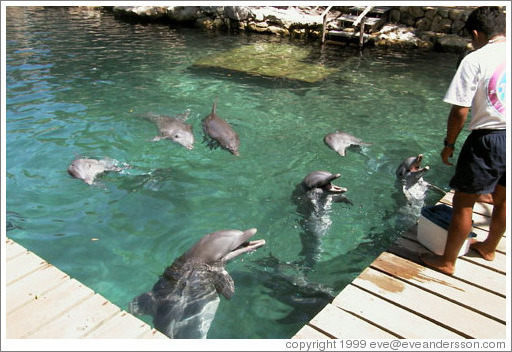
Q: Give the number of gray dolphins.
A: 7